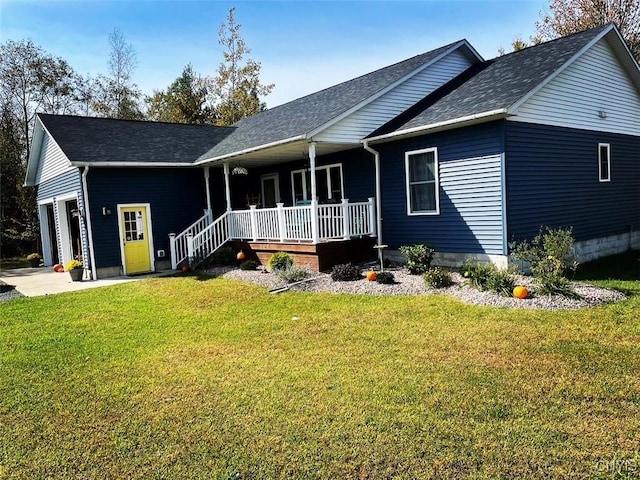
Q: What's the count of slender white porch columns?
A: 3